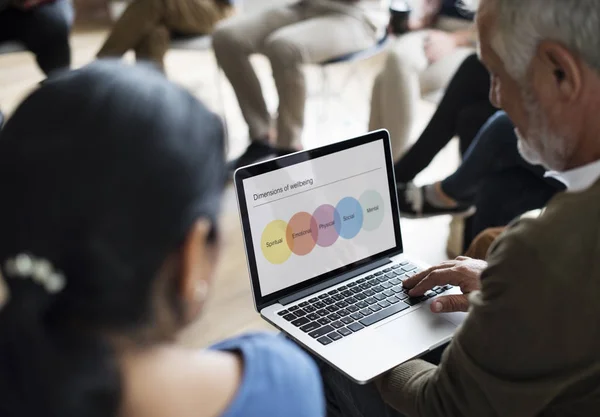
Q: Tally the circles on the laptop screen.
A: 5